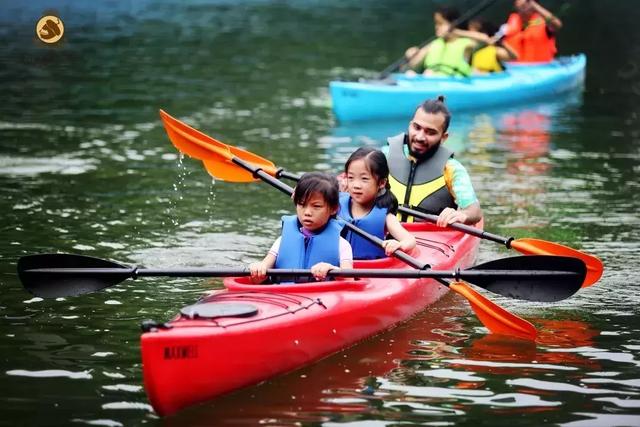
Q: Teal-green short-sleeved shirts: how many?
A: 1